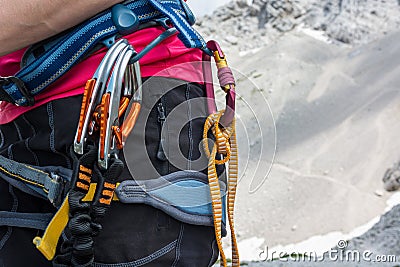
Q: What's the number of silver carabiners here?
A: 2